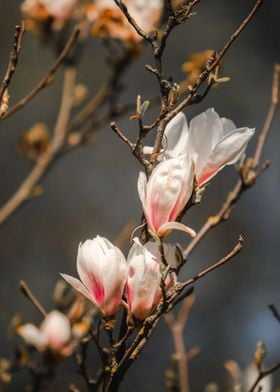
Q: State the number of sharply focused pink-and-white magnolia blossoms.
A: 4